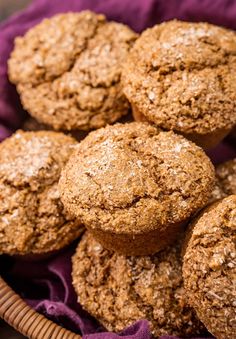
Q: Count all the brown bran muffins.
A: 7